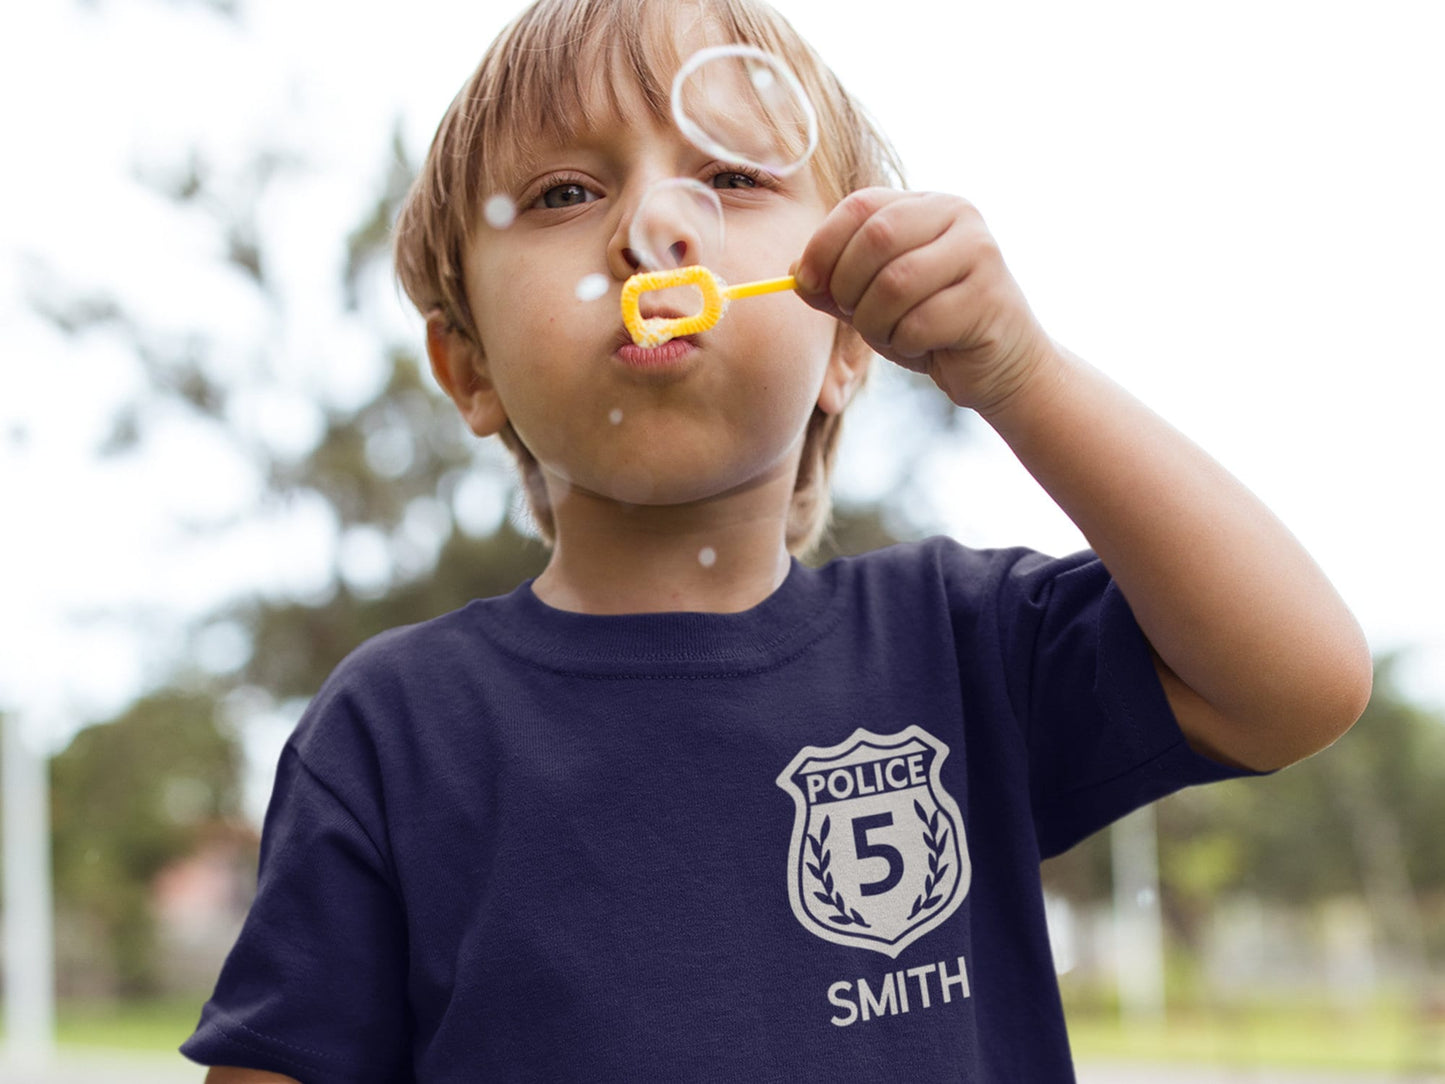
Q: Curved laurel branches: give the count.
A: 2